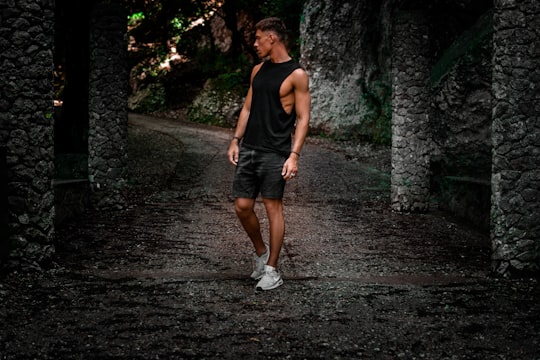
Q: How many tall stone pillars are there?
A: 4